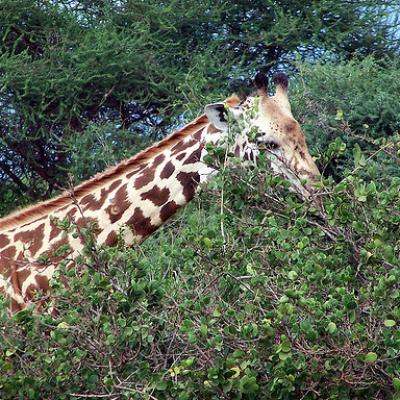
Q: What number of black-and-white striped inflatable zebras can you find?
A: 0